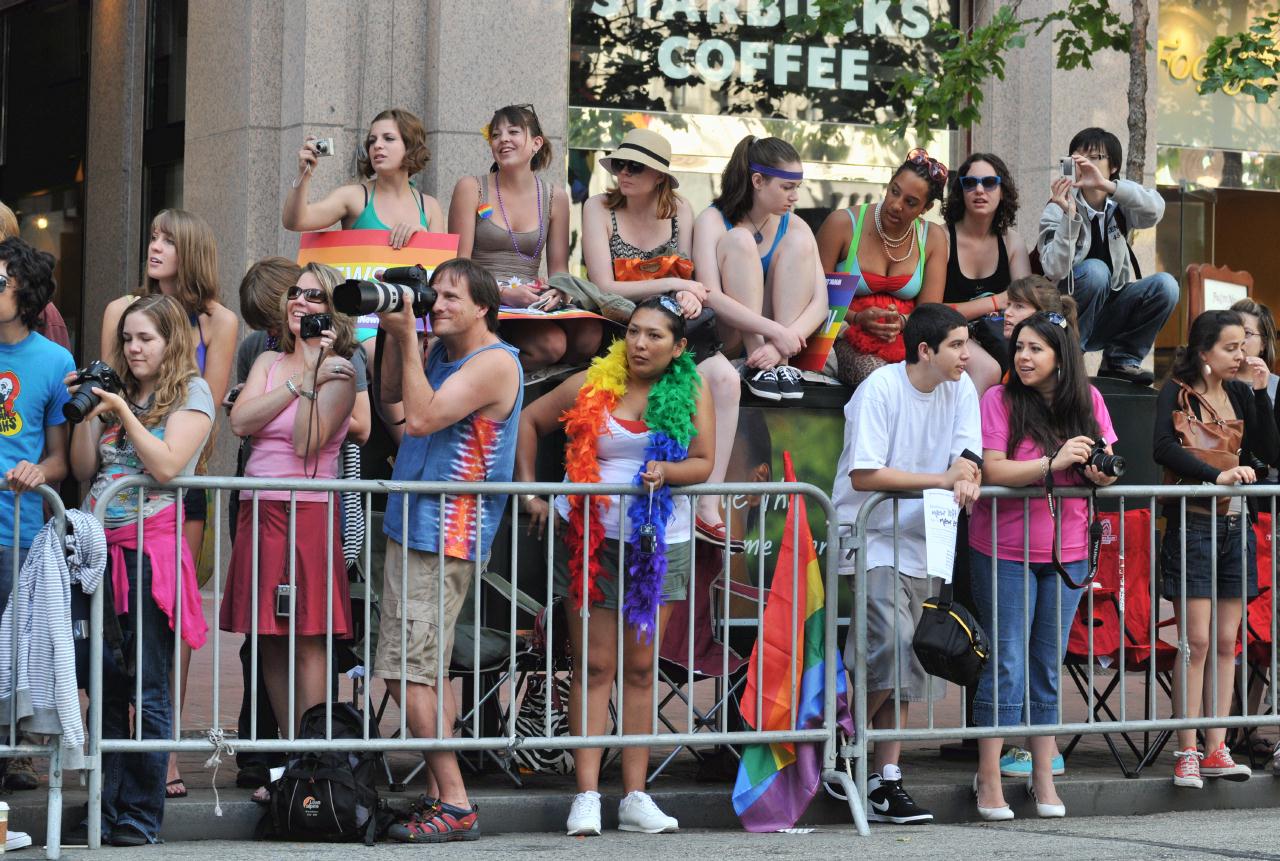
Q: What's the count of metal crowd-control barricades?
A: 3